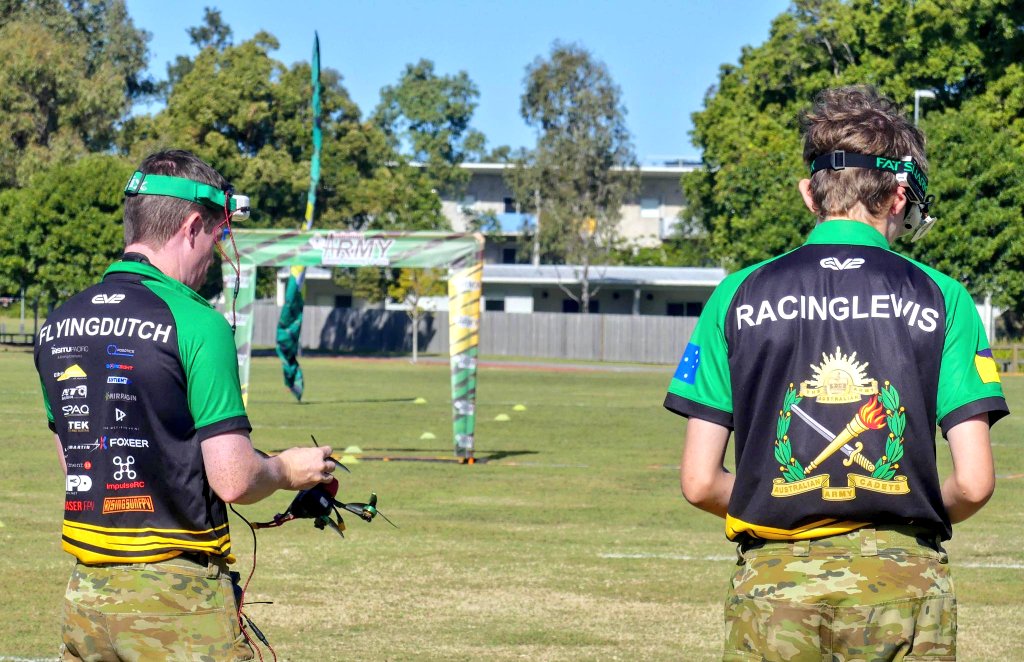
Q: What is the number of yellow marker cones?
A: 6